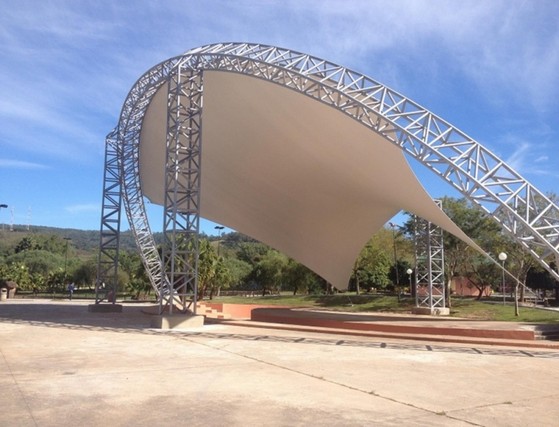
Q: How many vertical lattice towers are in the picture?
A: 3